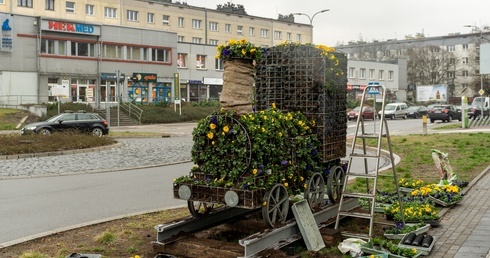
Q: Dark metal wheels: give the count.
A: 4